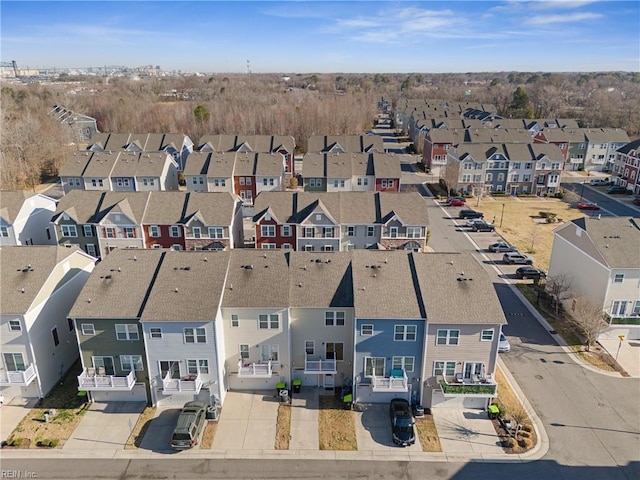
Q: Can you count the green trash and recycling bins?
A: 5